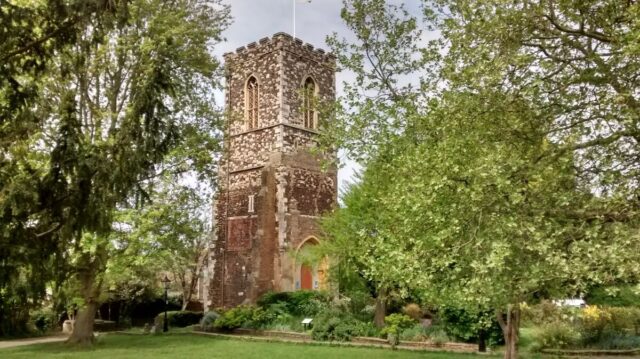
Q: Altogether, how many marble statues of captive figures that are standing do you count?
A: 0